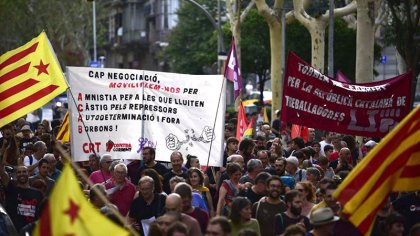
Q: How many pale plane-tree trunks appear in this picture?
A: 4